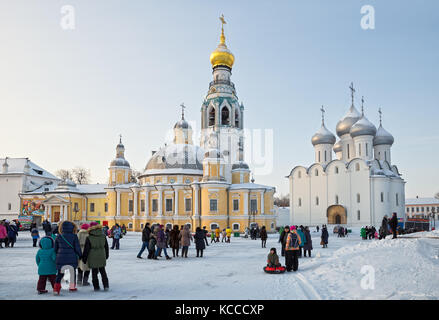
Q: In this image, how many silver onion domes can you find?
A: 5